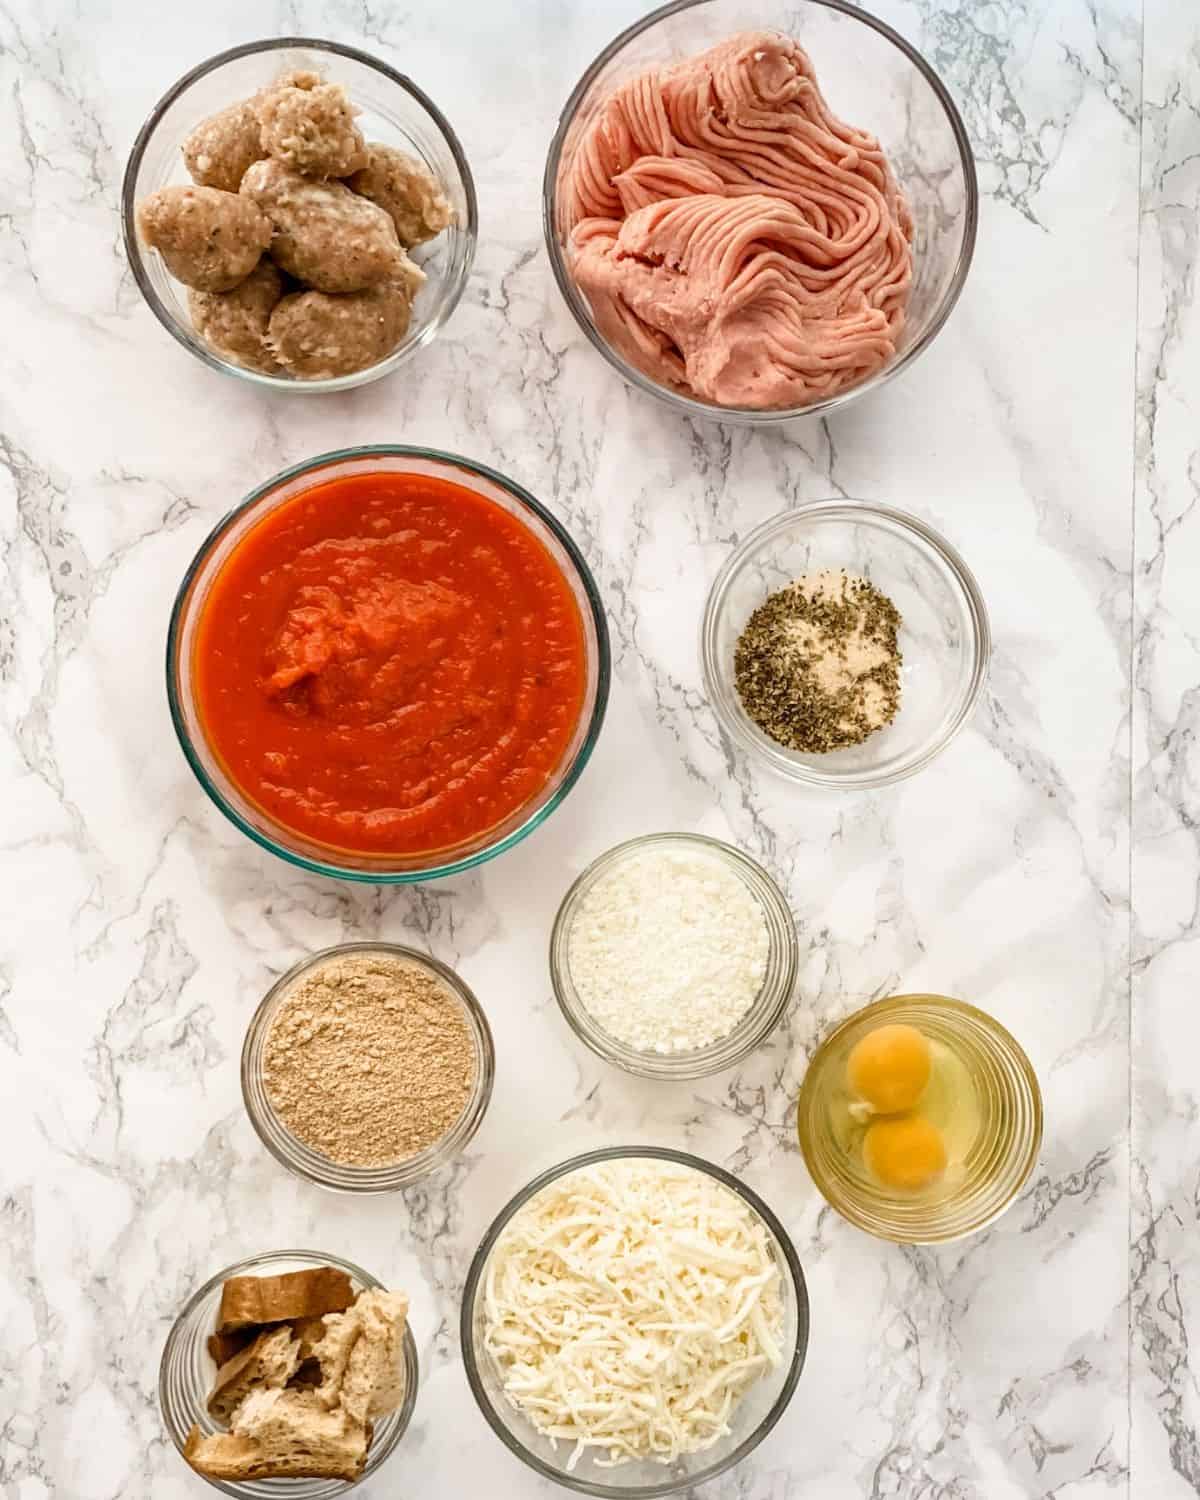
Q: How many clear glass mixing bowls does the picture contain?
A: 9